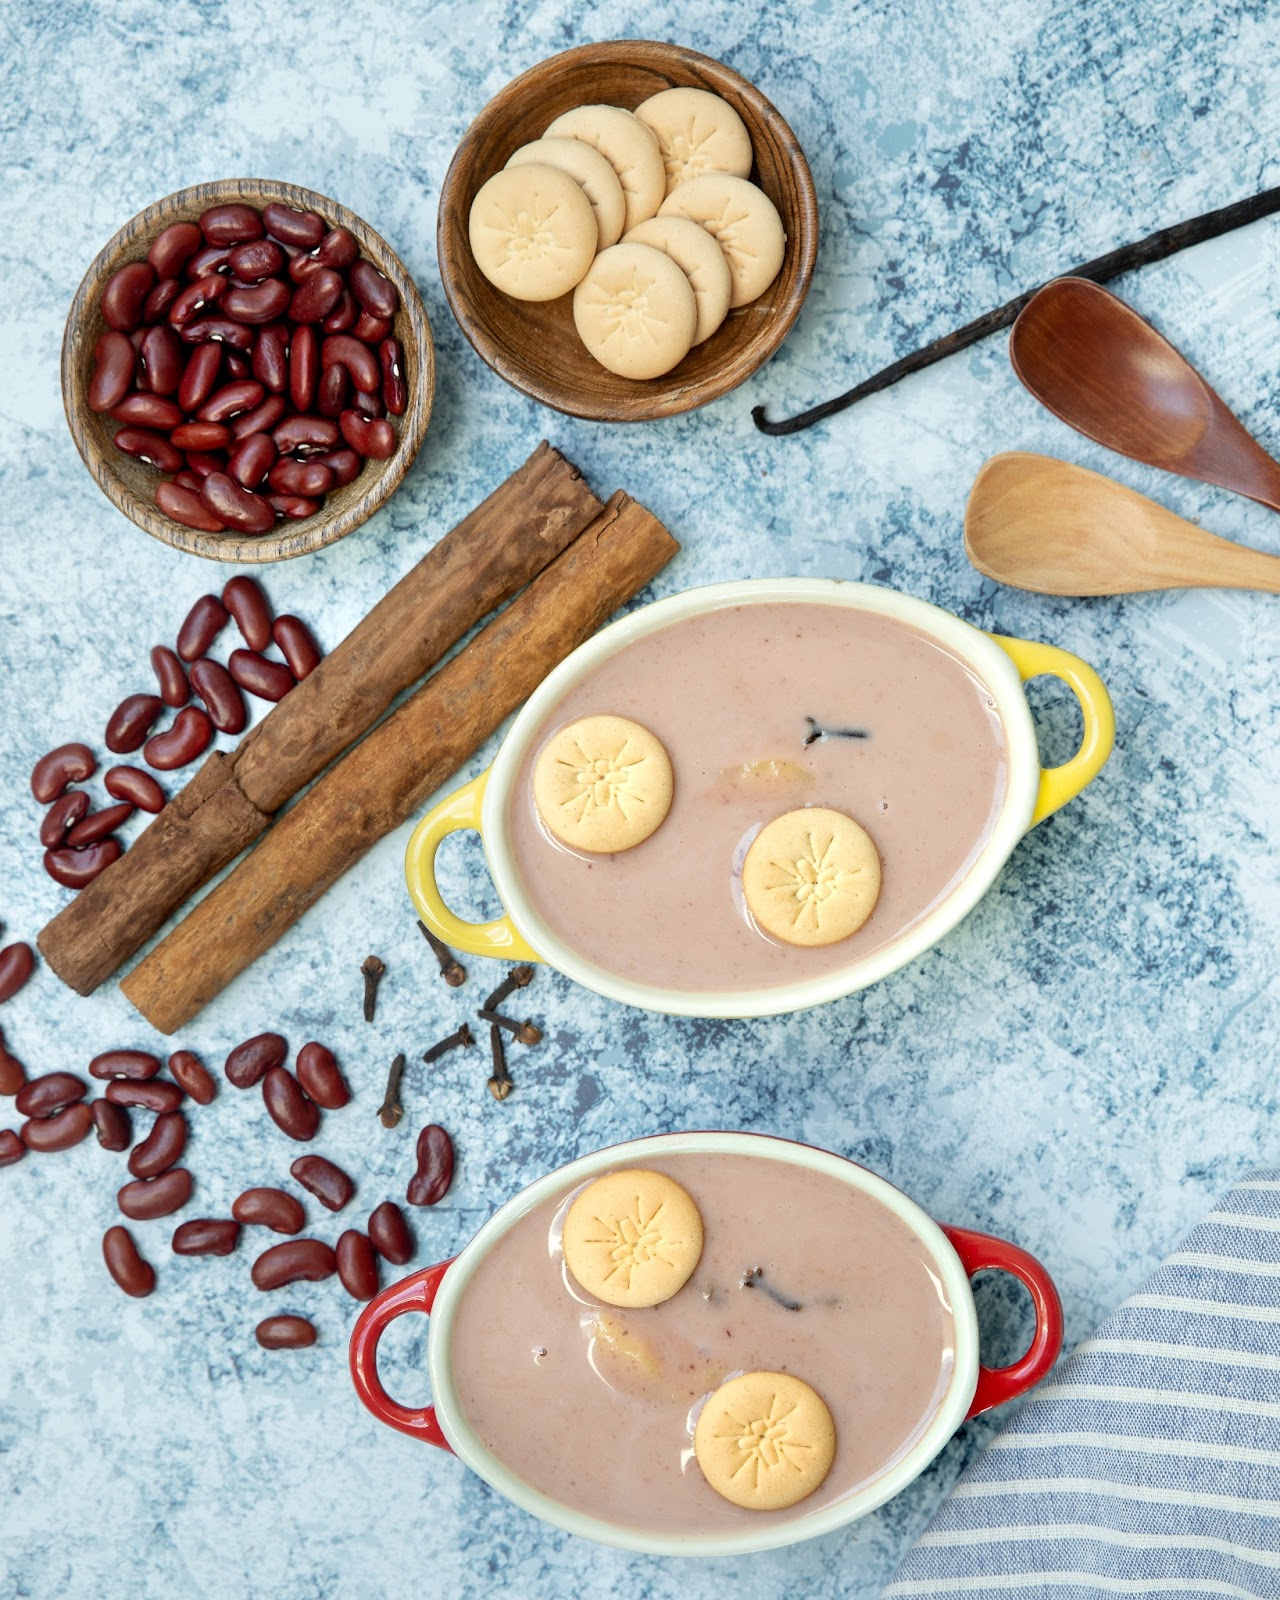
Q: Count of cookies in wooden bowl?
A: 7